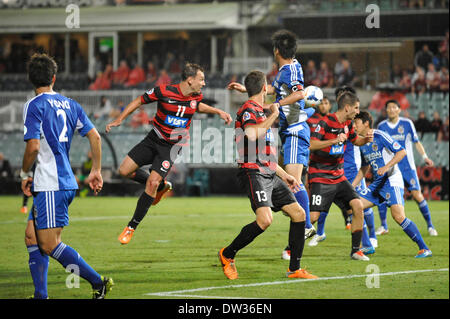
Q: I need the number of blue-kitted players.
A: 5